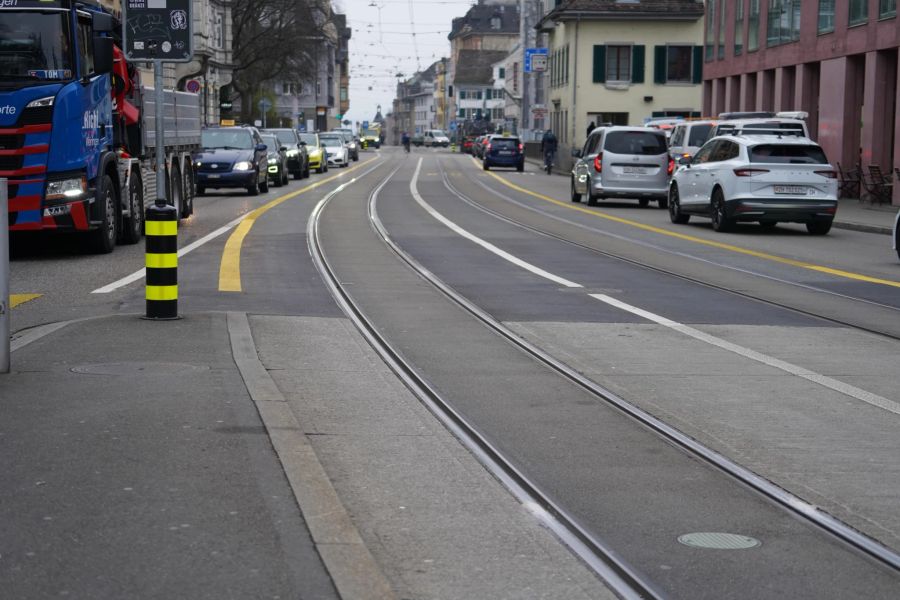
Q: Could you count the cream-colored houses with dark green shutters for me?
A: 1